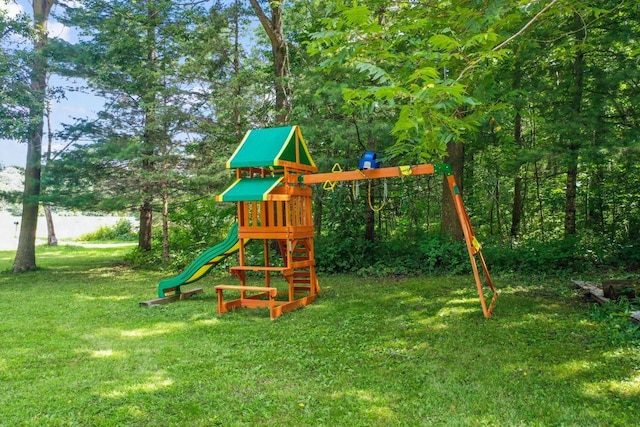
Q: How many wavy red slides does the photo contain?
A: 0